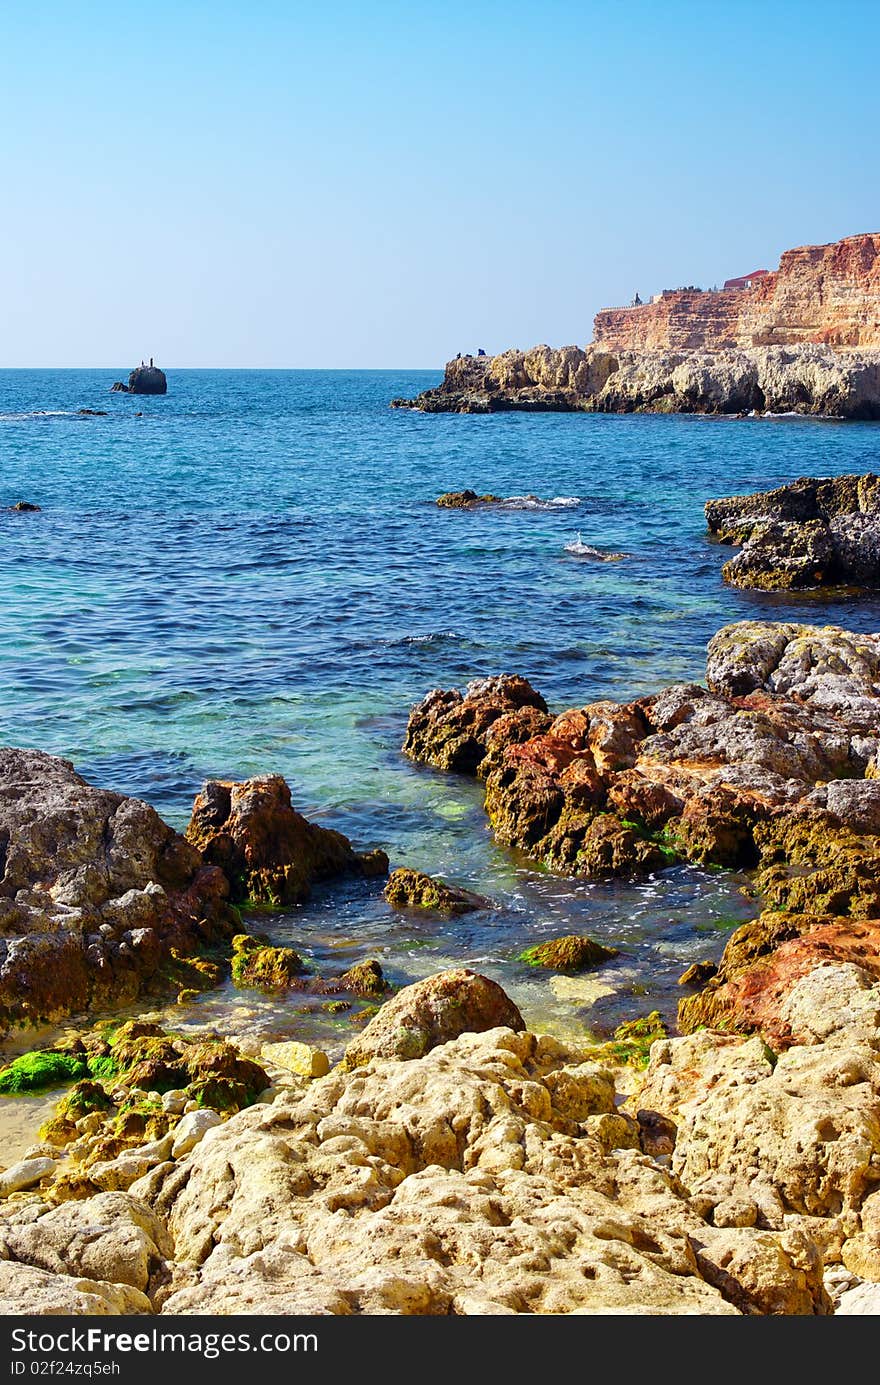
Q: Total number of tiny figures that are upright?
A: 2